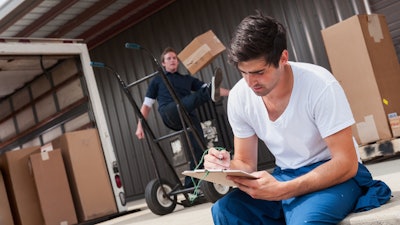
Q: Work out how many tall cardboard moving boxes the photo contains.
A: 5